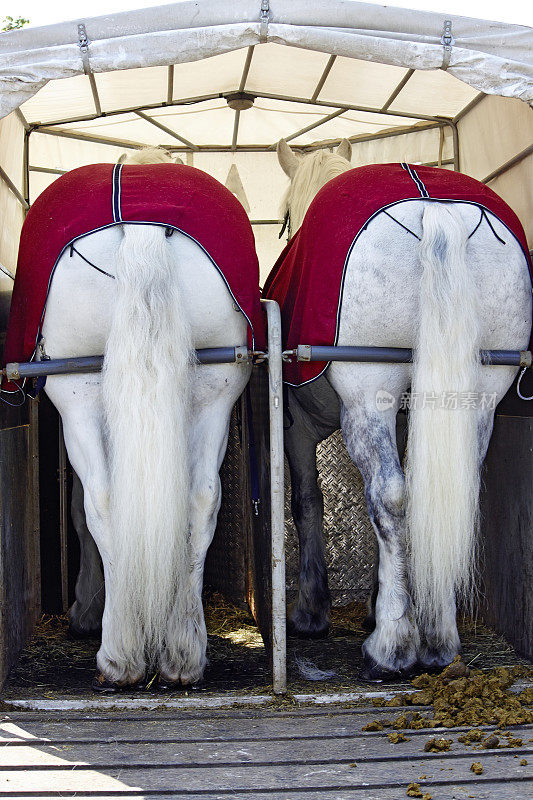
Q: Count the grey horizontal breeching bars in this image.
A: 2